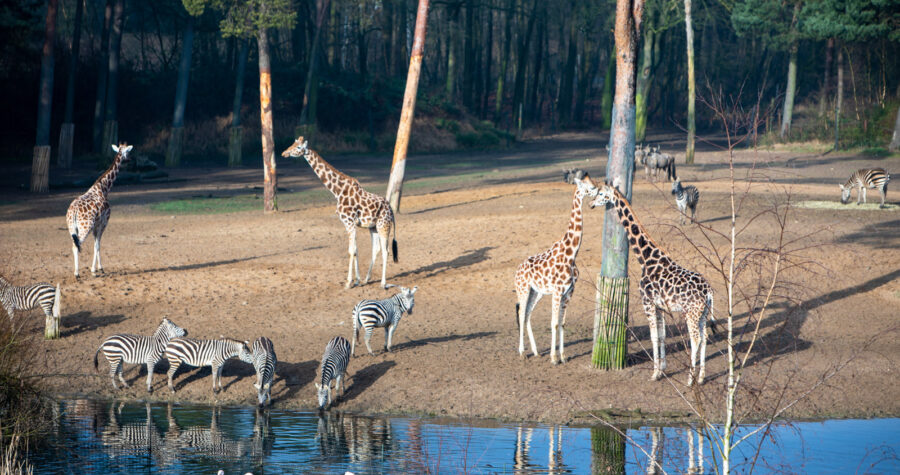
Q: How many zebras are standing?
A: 8